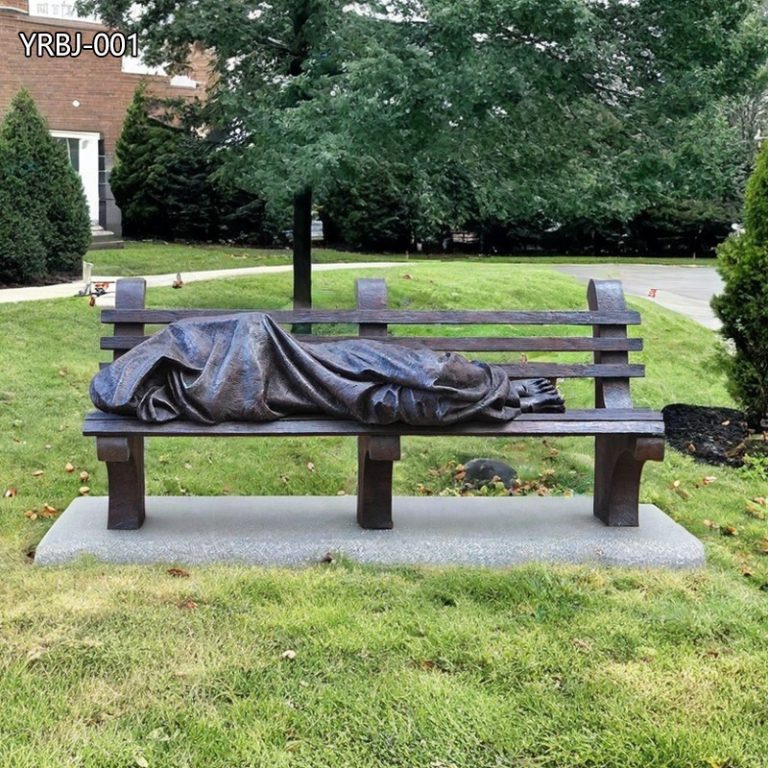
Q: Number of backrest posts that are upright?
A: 3